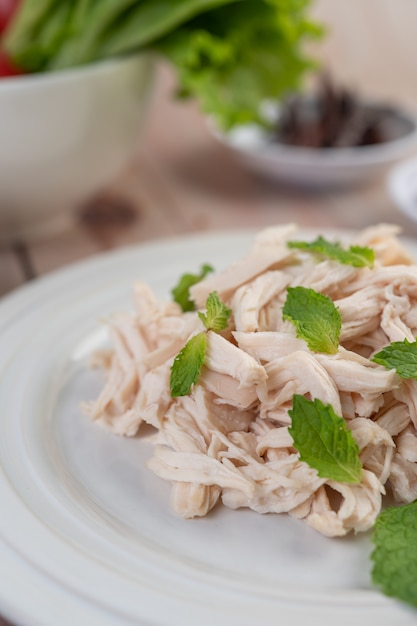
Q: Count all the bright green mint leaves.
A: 8